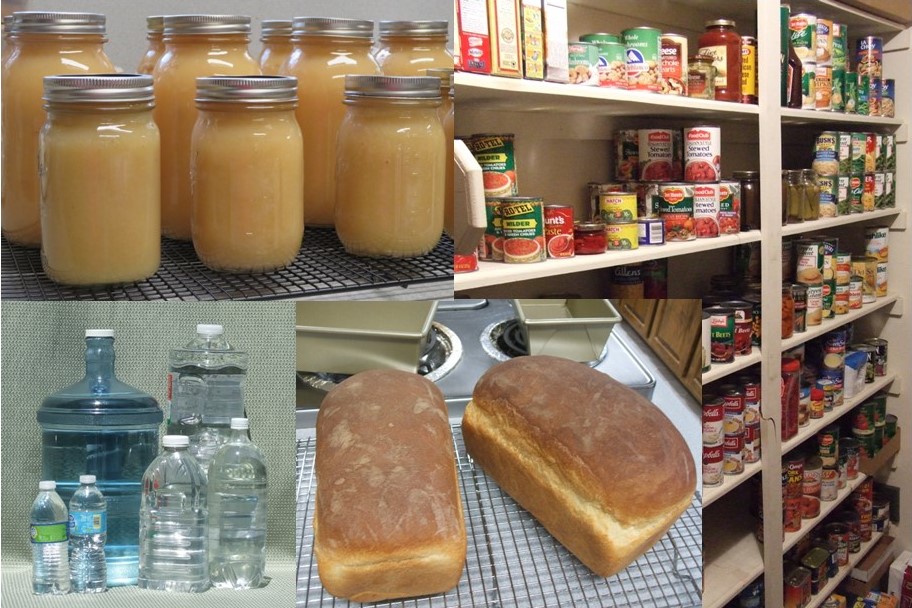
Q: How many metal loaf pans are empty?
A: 2